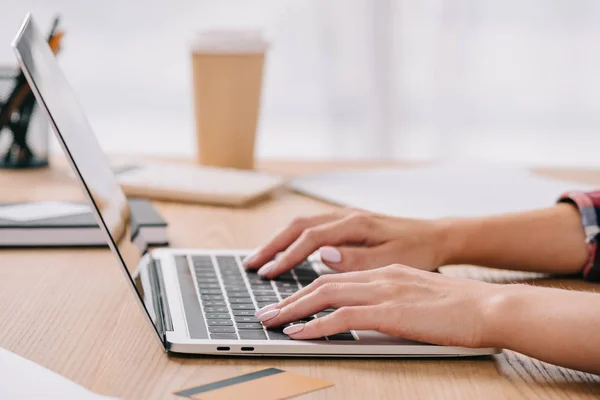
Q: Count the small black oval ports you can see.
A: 2